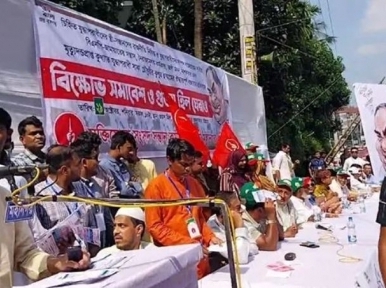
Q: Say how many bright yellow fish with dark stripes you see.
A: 0